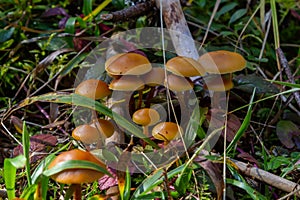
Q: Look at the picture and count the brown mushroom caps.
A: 13